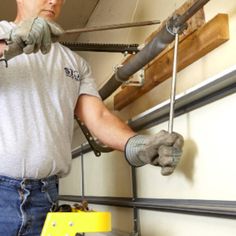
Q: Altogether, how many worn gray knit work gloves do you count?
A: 2